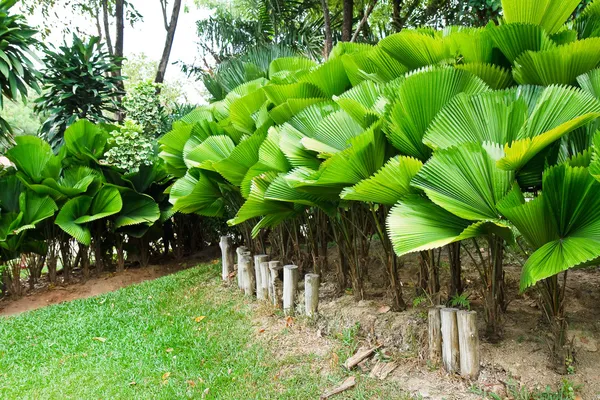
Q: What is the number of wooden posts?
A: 11